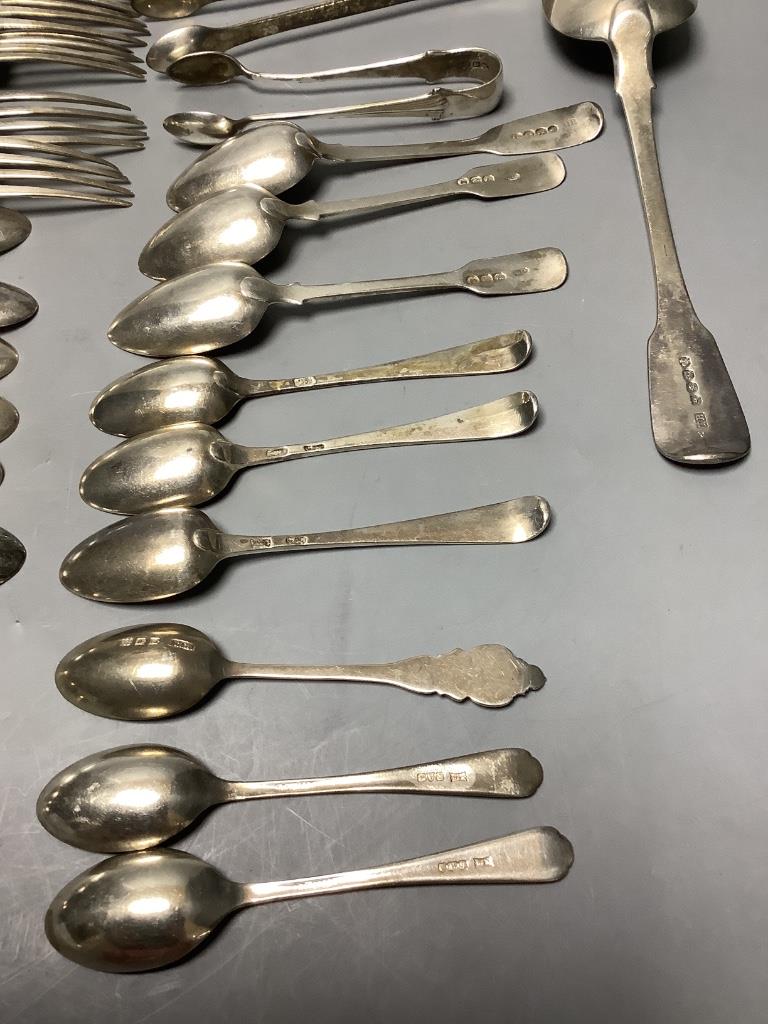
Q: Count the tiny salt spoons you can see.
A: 0